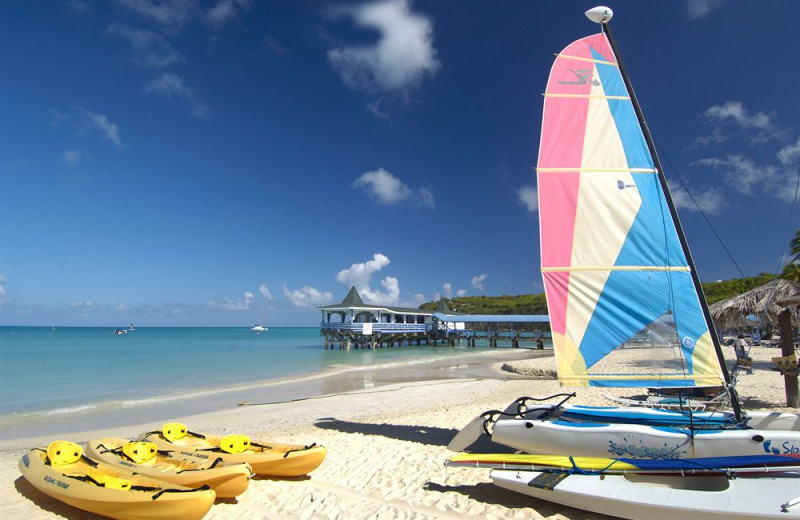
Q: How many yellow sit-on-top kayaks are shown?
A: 3